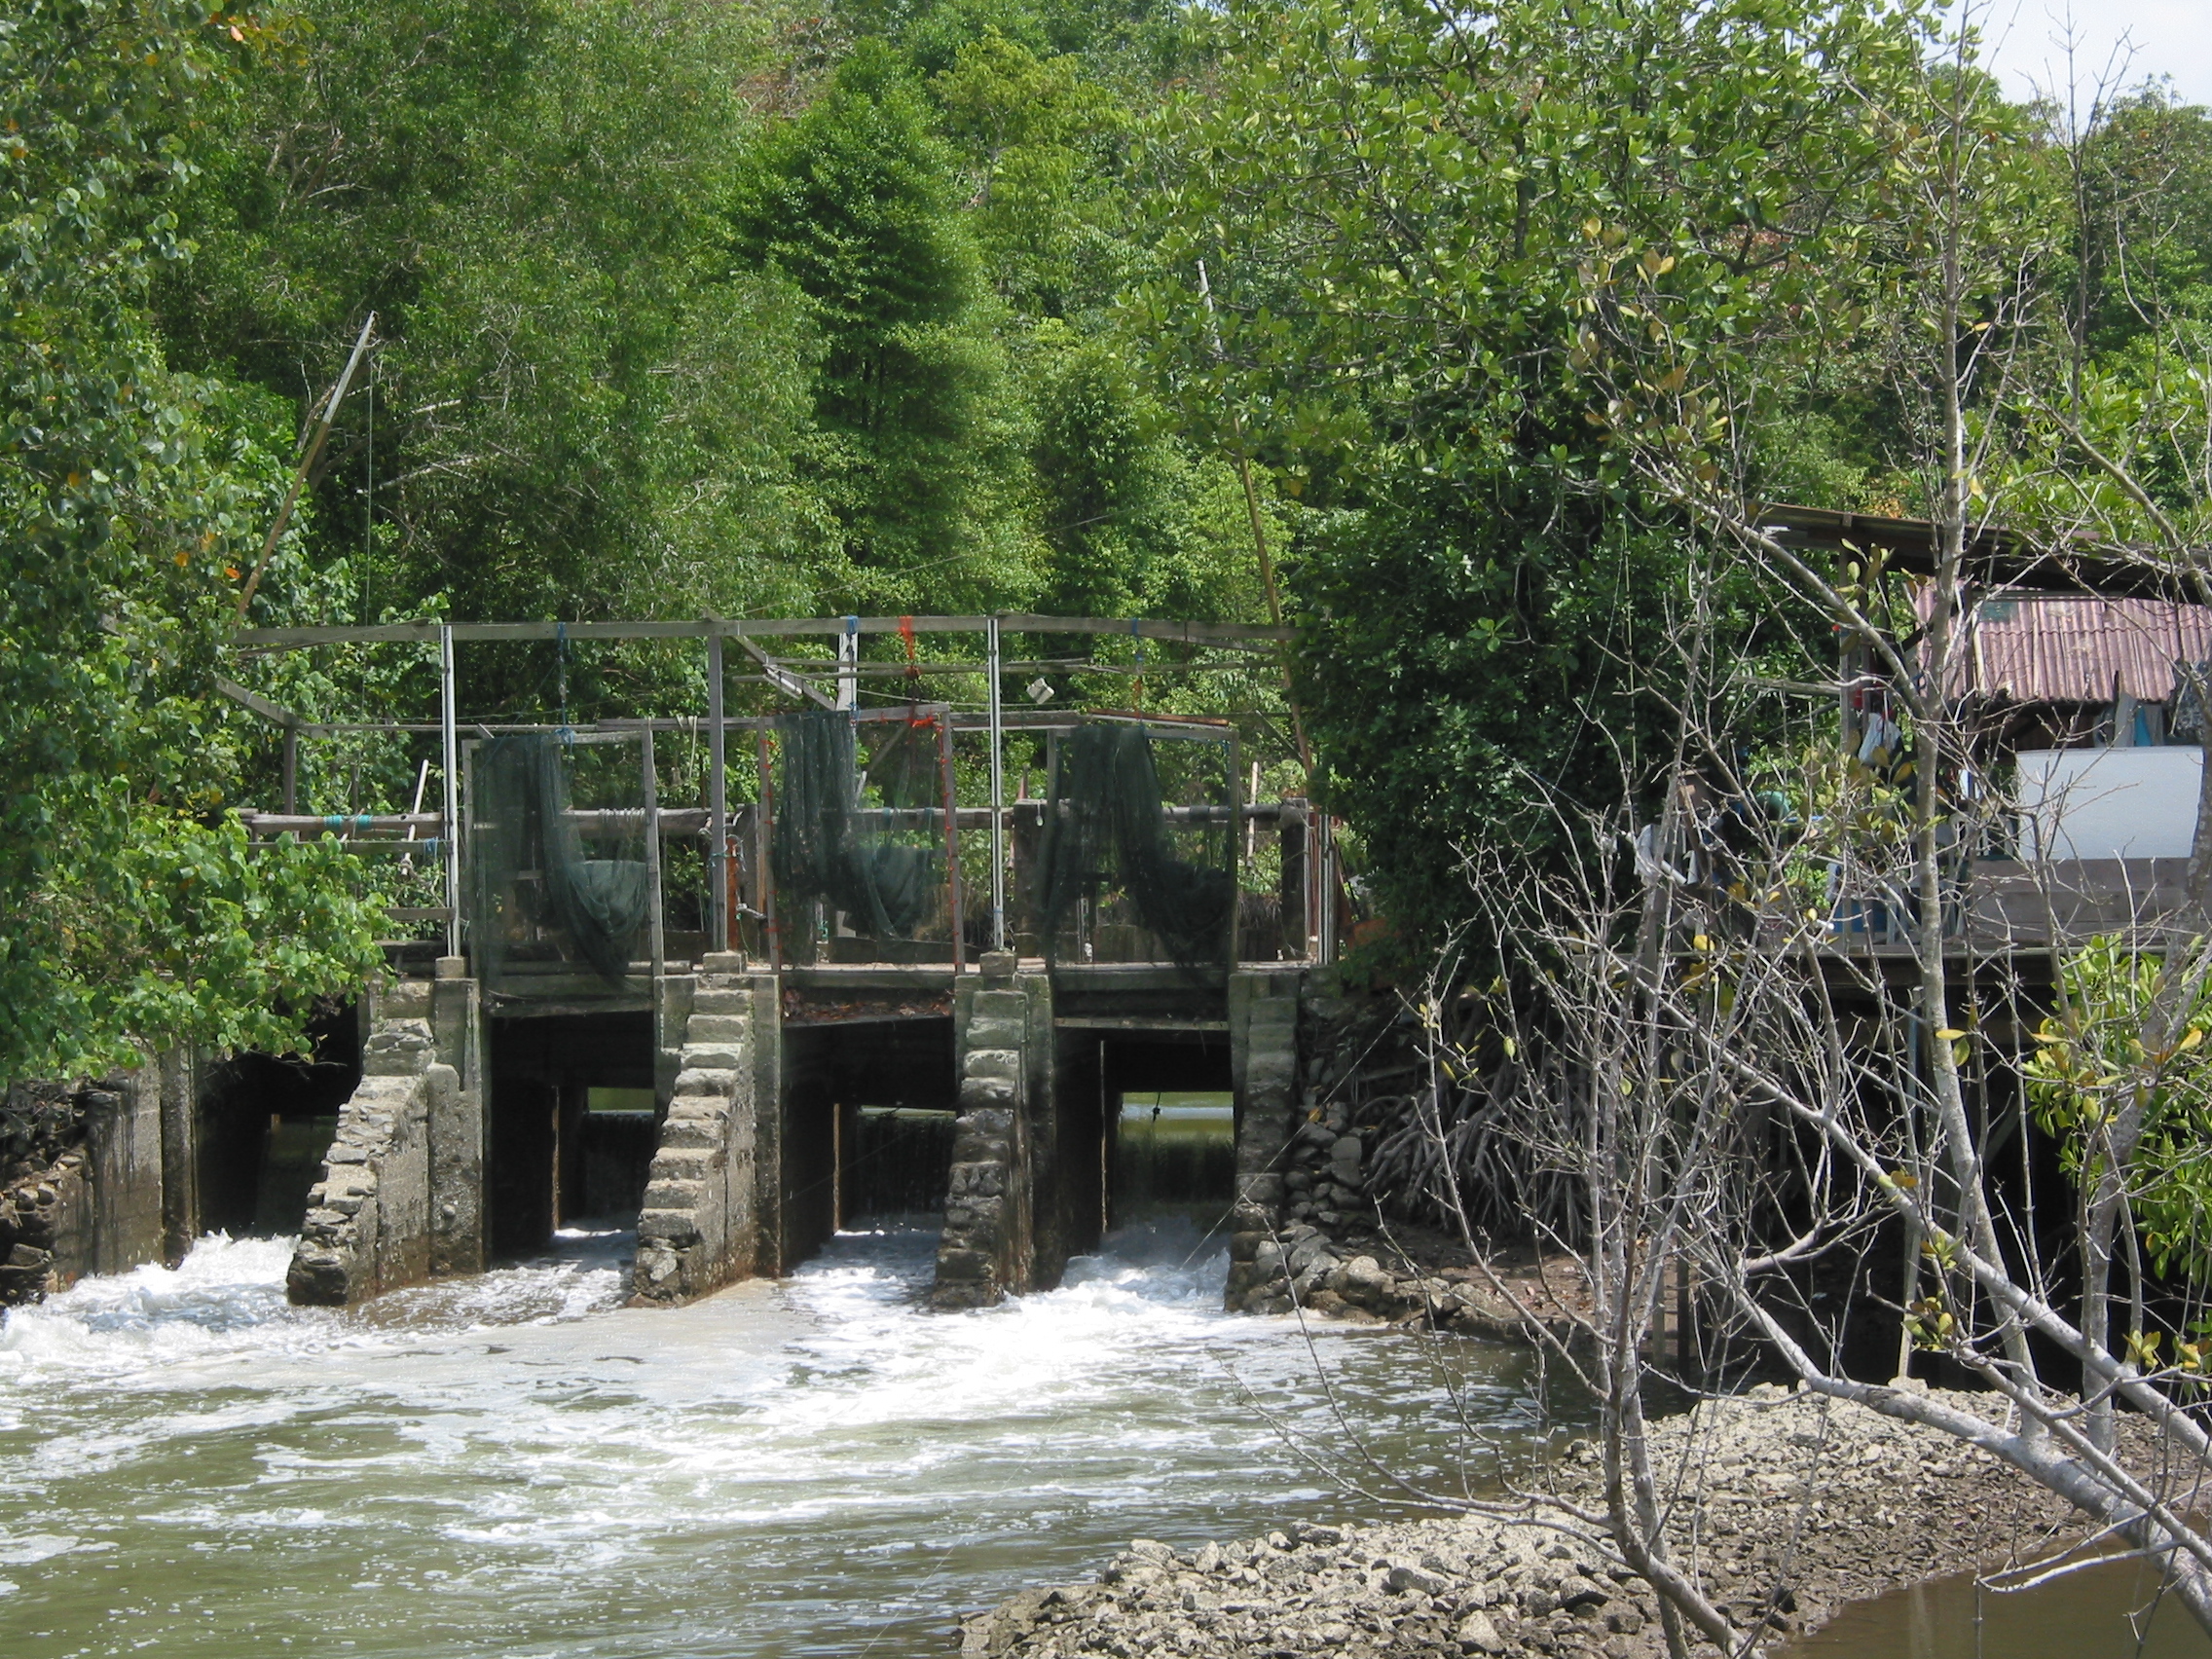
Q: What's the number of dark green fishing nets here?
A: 3